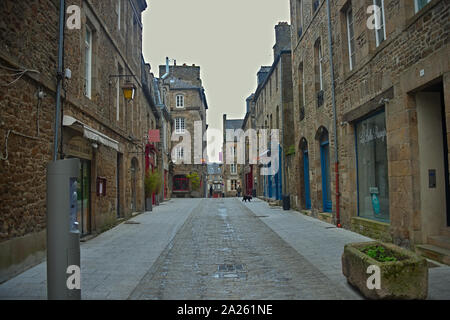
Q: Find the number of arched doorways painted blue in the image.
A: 2